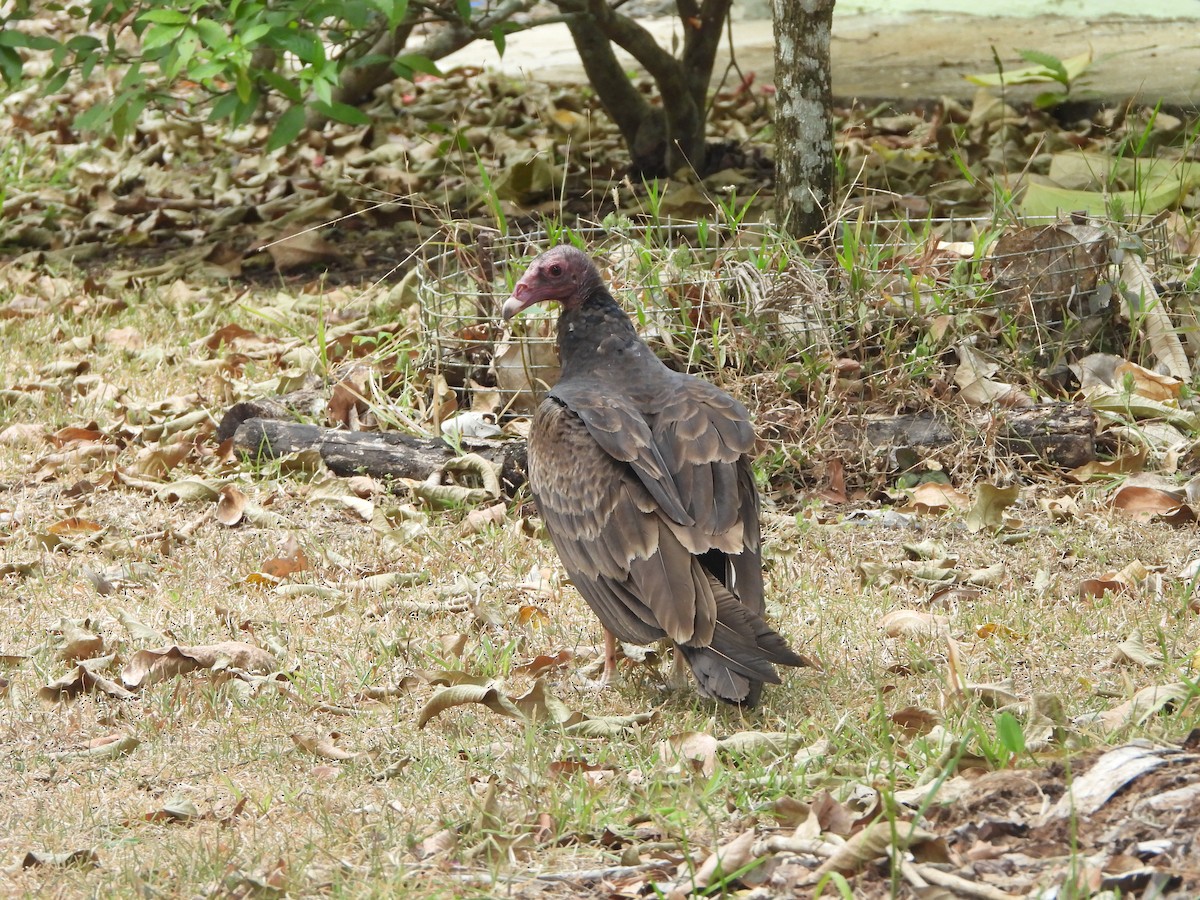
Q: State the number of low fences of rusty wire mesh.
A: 1